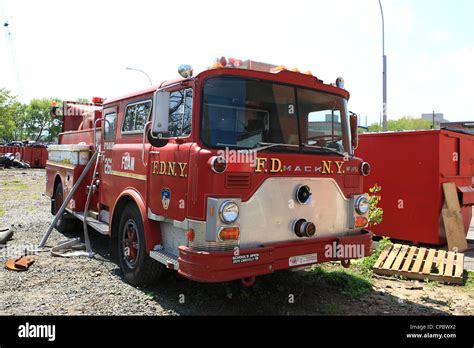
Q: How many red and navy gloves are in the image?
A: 0